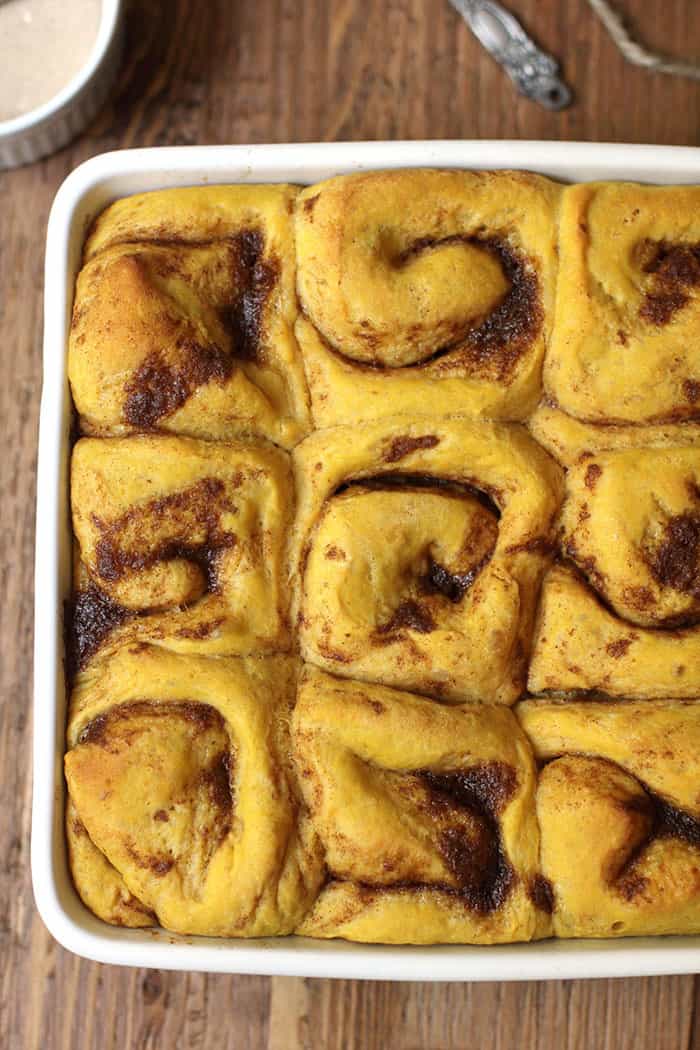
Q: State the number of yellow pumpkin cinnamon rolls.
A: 9